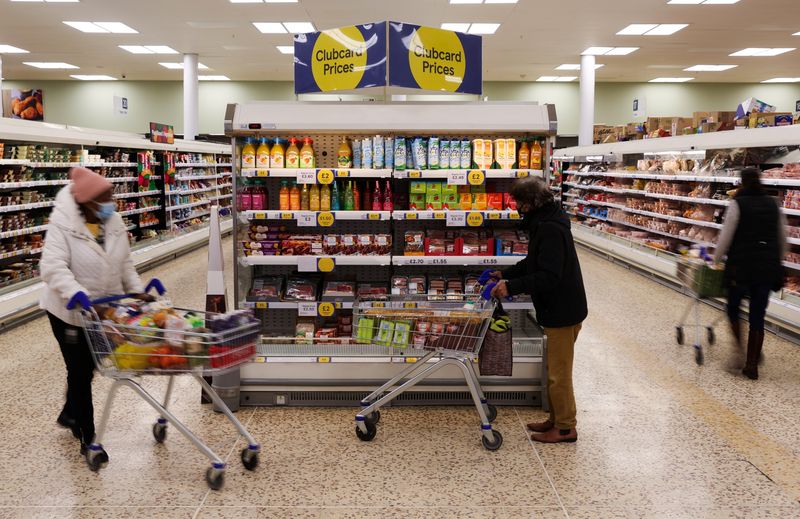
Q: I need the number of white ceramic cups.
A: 0